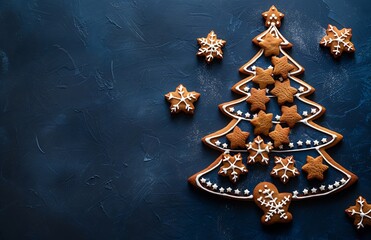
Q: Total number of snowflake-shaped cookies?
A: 7